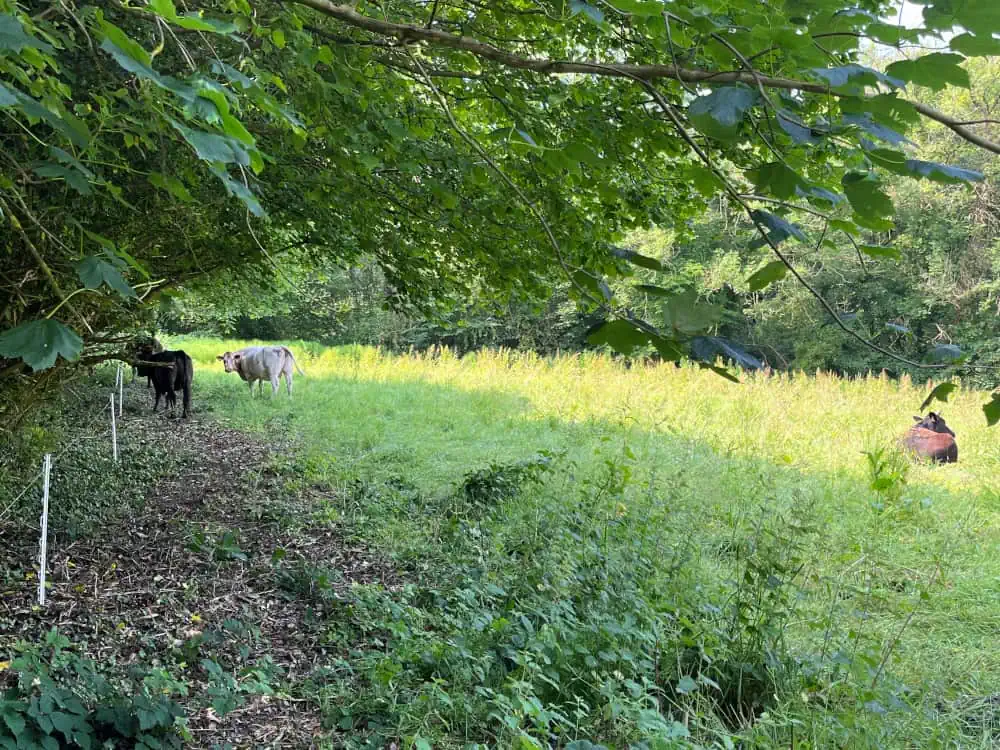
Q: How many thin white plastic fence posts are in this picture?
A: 4